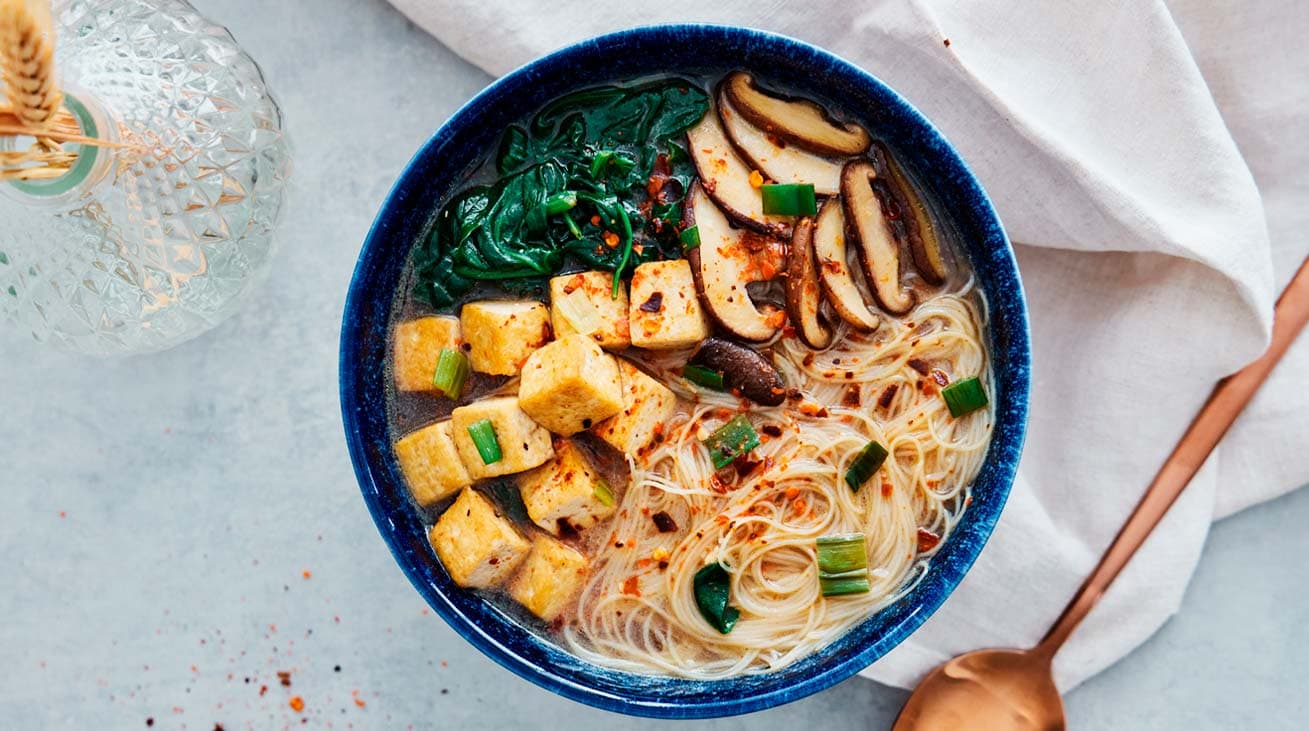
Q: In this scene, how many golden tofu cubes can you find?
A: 11